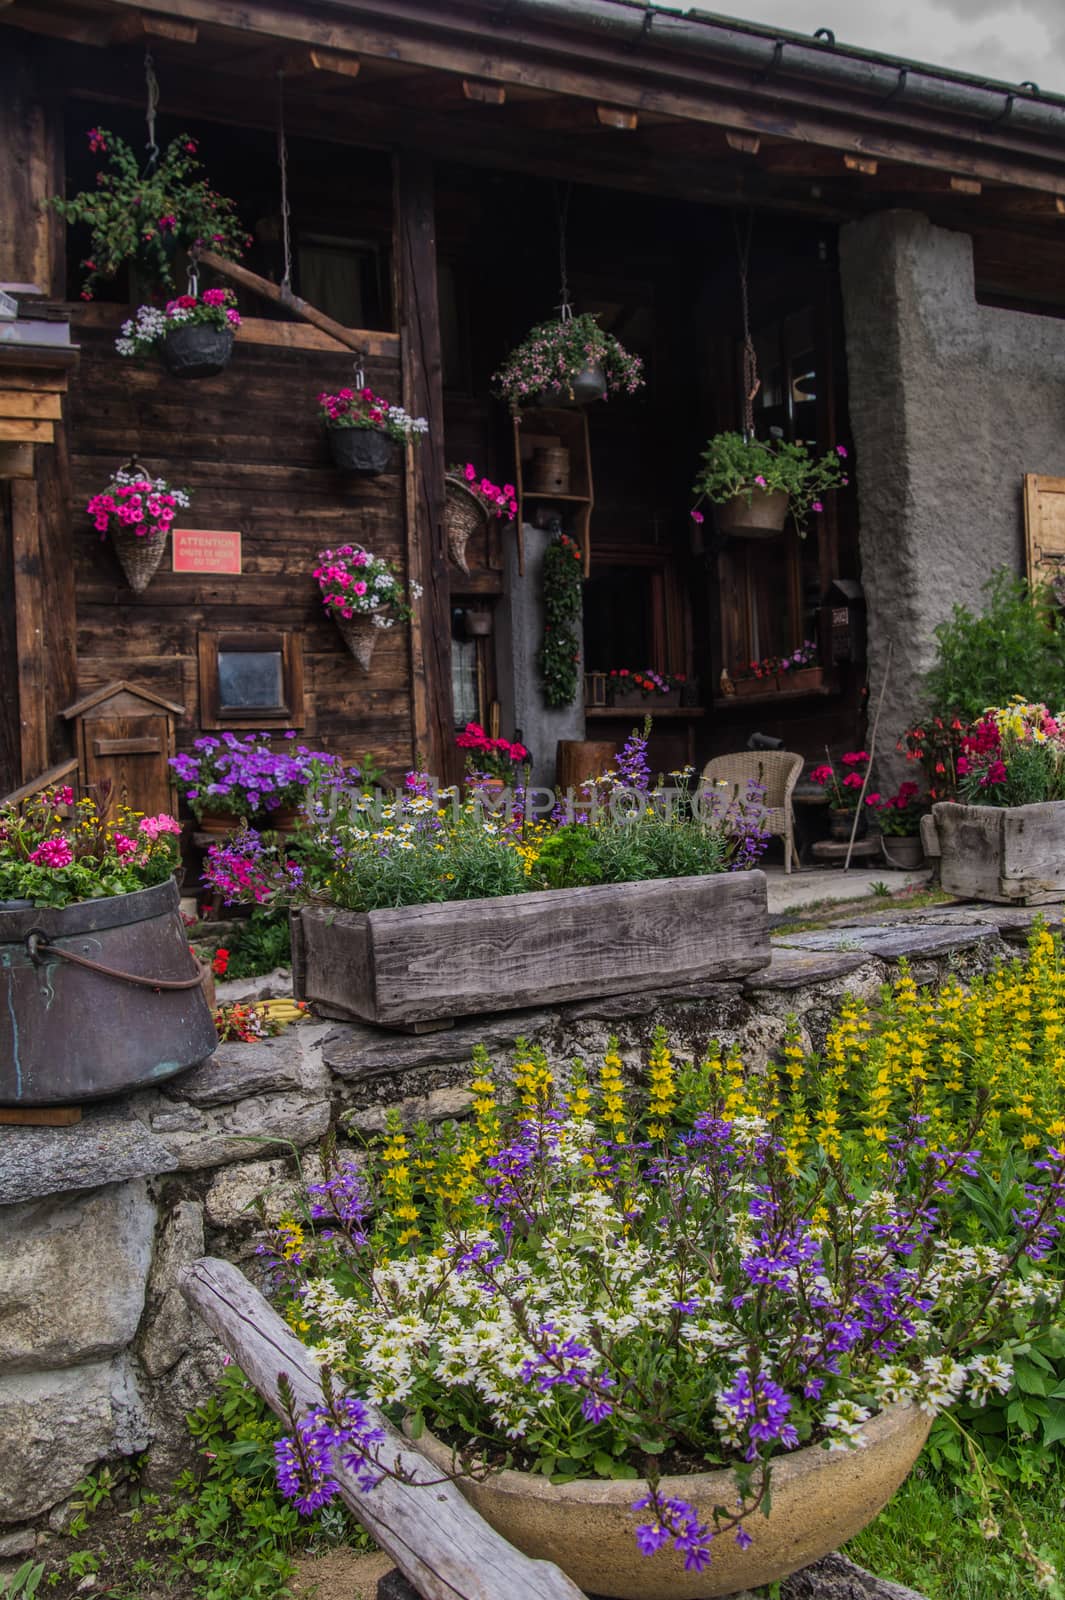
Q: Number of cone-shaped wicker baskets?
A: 3